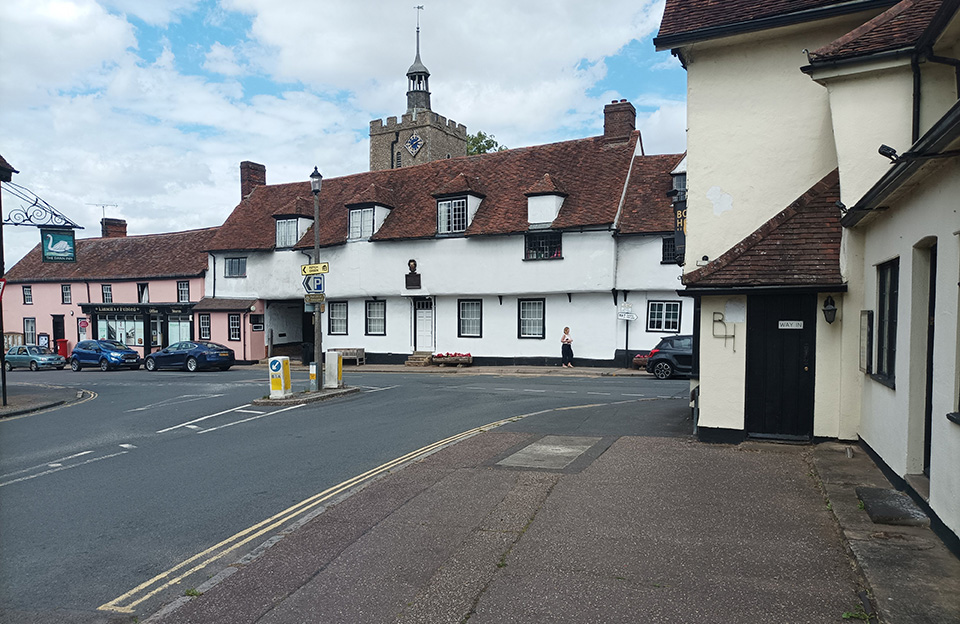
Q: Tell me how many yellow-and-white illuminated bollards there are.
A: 2